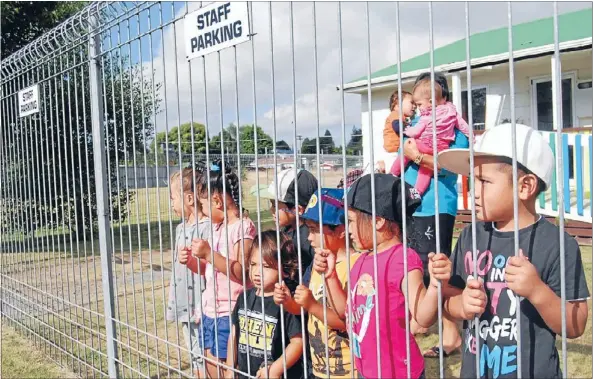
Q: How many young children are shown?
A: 9